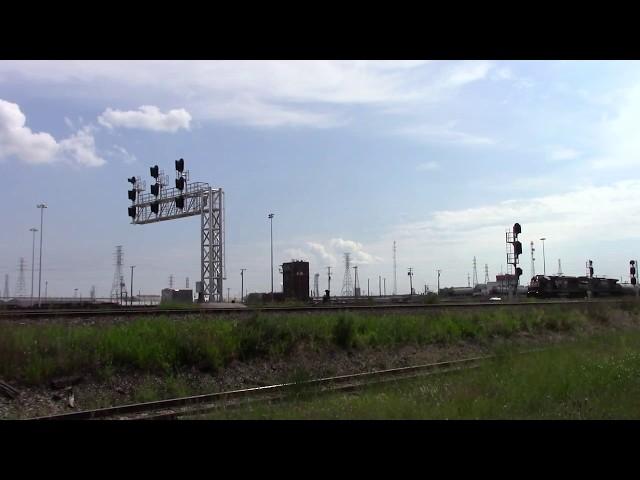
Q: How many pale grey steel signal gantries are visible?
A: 1